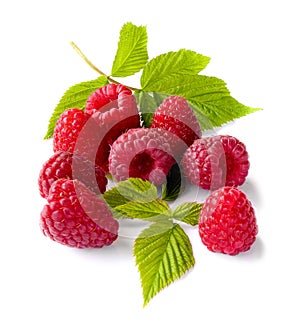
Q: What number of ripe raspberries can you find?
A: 8